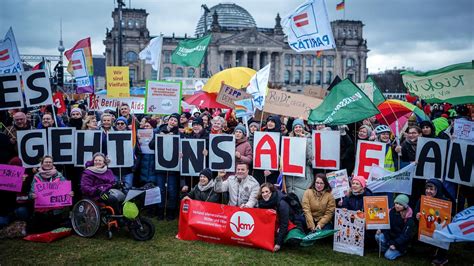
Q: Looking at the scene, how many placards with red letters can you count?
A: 4